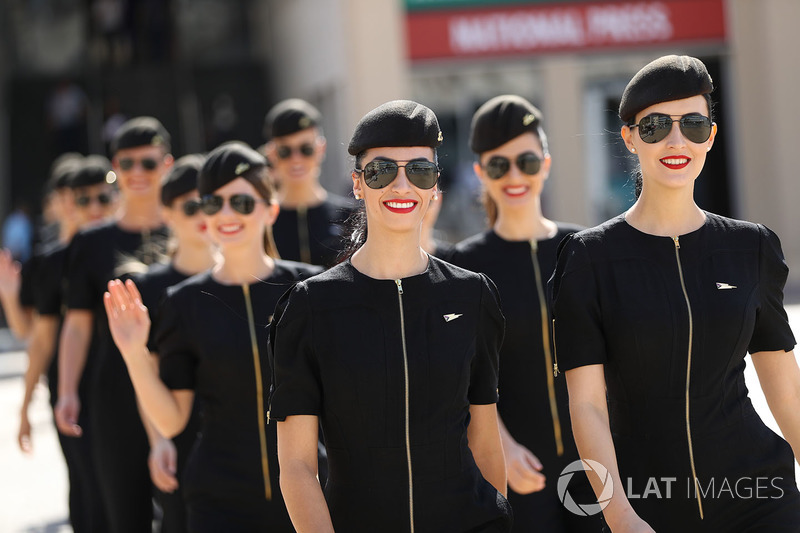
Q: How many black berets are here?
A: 9